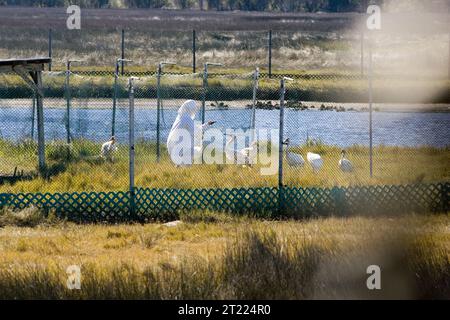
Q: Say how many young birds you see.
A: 6